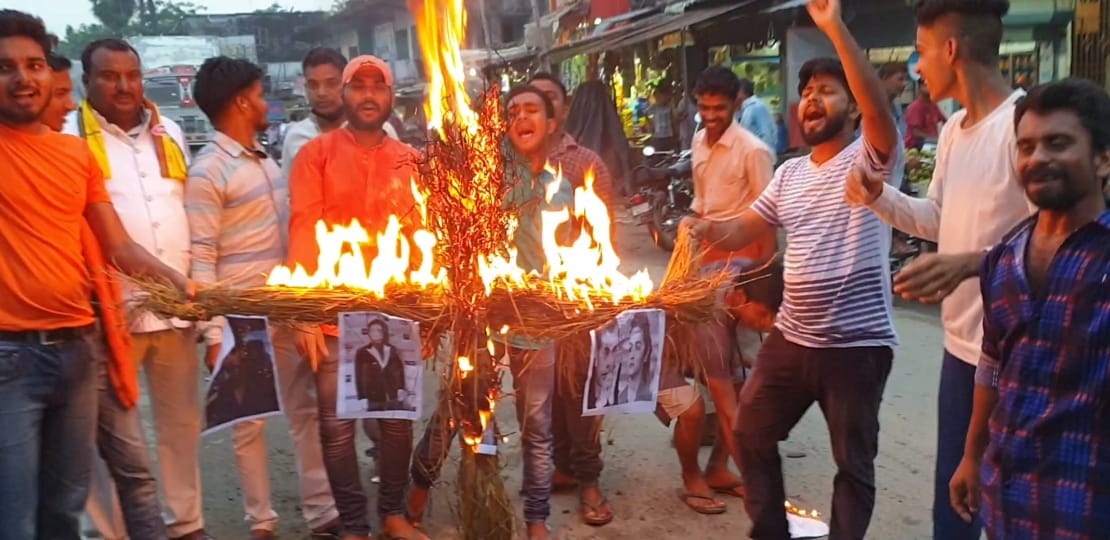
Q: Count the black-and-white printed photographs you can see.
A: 3